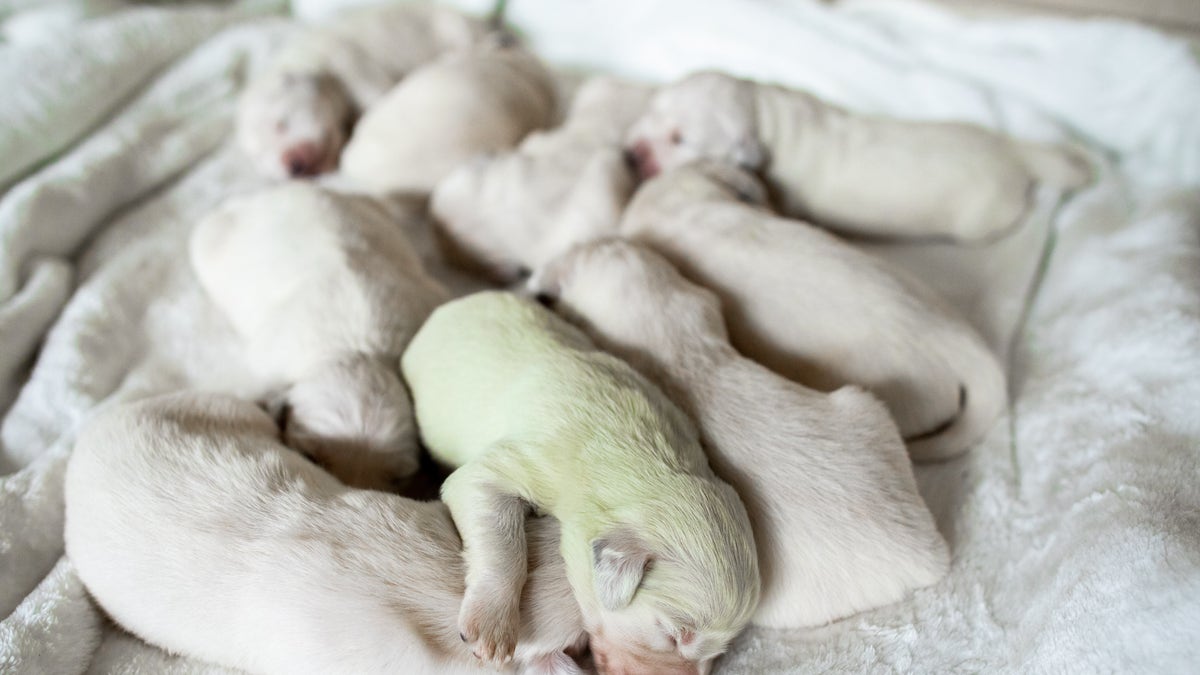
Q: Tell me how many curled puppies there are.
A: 9